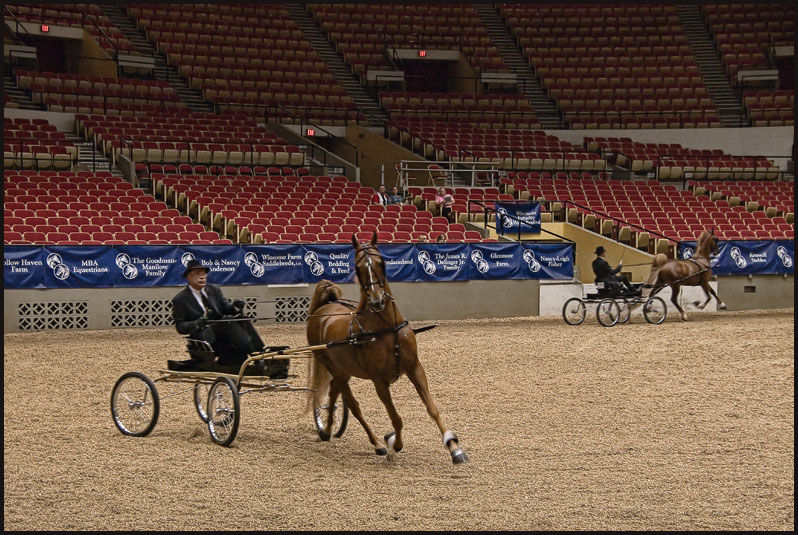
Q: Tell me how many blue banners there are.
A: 14